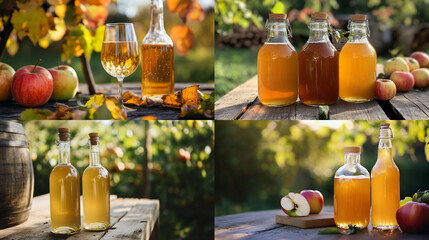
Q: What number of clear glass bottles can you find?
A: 8